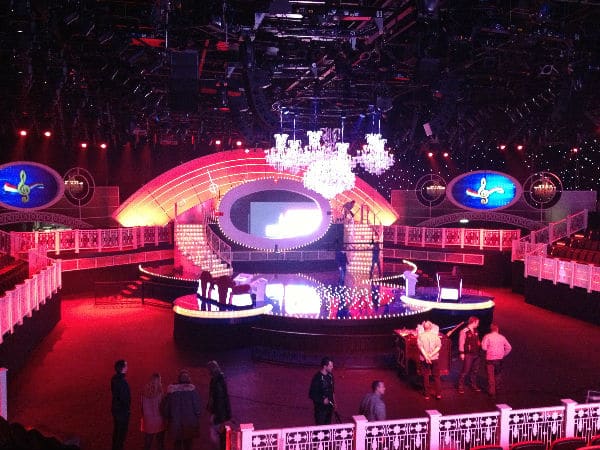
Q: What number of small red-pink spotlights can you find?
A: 11